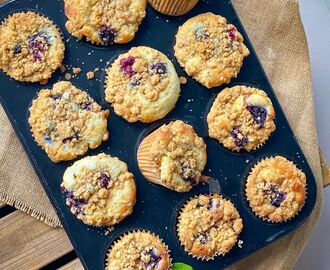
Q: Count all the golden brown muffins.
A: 12